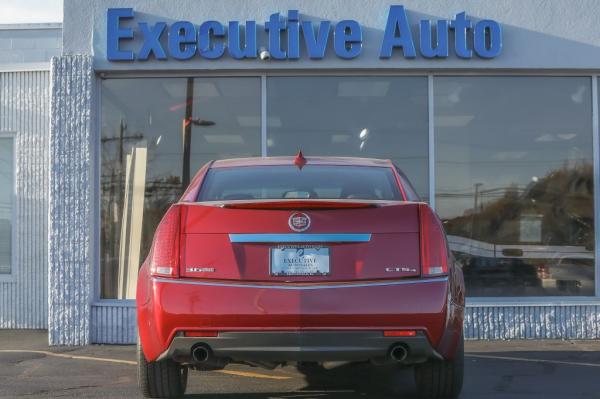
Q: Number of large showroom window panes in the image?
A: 3